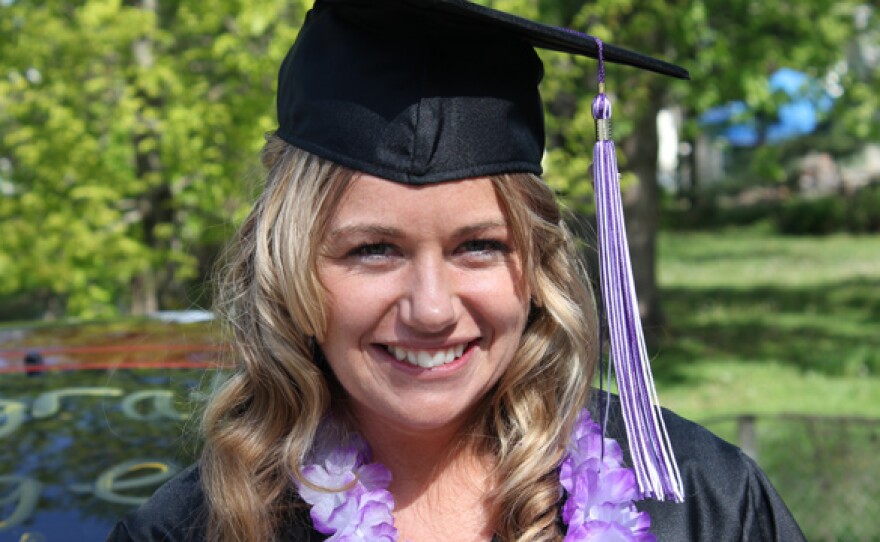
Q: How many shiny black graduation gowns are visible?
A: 1